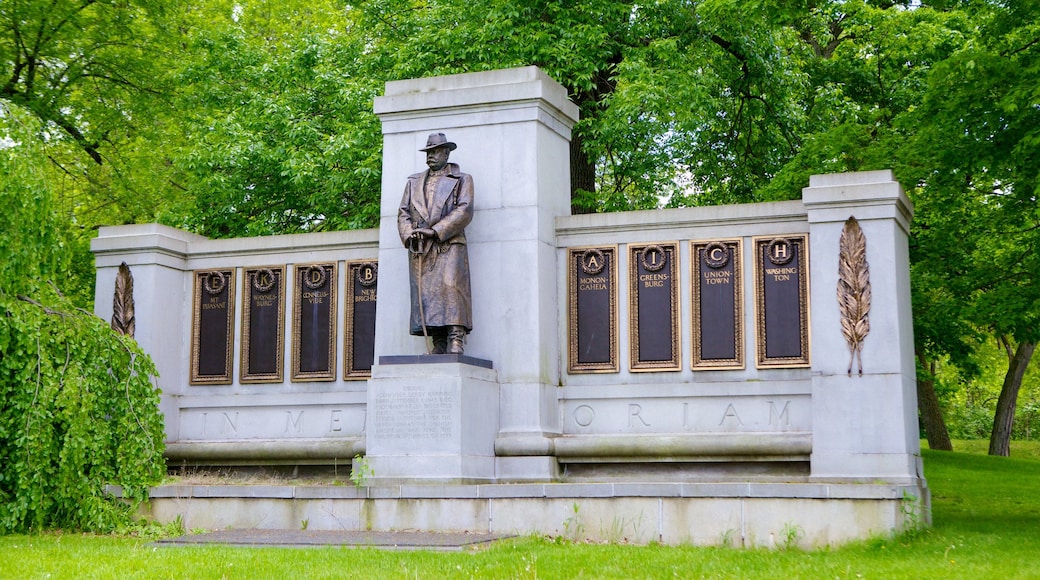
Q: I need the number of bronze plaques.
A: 8